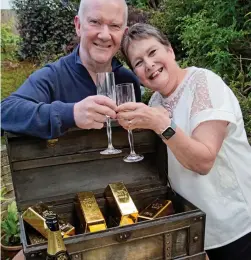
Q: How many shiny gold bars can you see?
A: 4